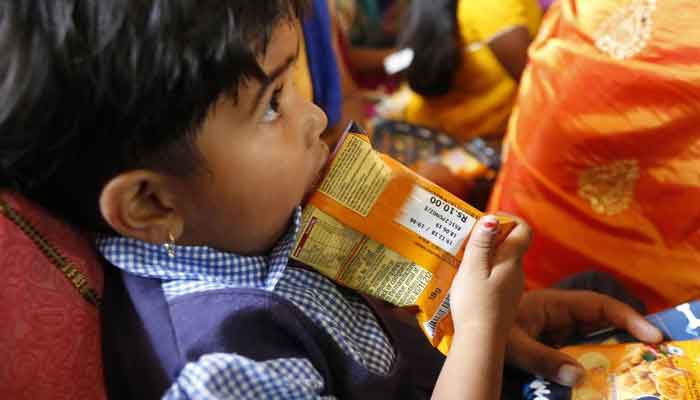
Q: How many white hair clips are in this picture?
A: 1